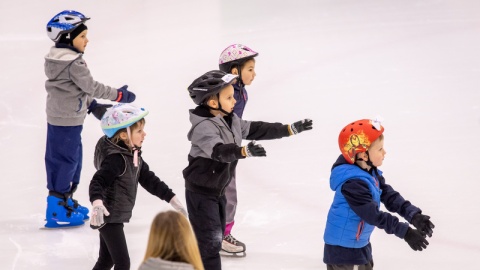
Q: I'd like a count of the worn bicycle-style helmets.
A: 5